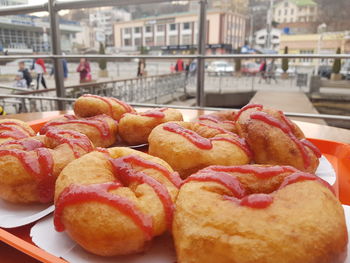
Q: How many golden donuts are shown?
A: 10